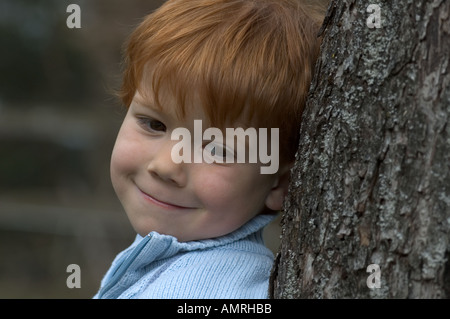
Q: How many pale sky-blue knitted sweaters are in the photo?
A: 1